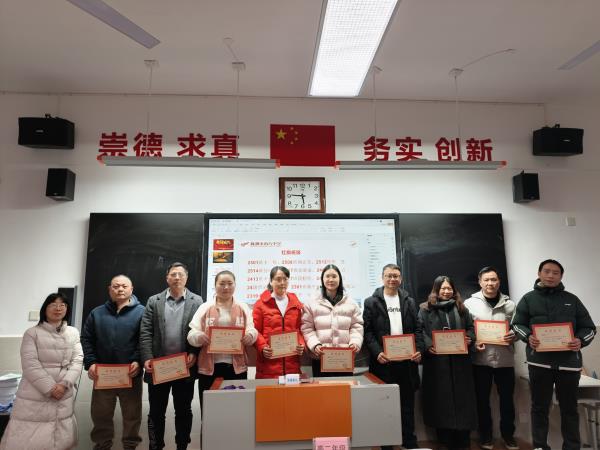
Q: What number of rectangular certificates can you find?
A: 9